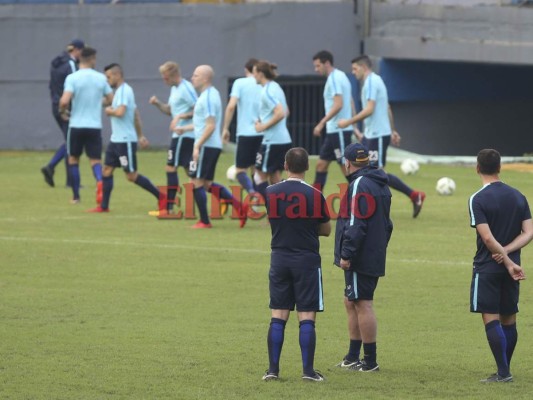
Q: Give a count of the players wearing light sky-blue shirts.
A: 8